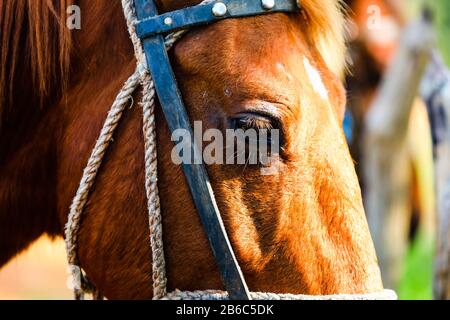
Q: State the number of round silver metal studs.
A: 3